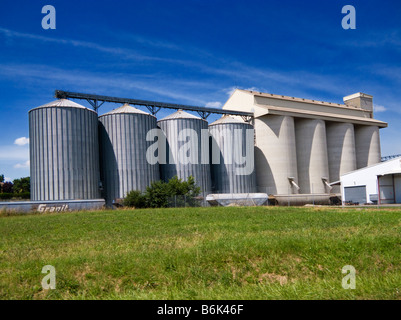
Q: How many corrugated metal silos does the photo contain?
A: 4